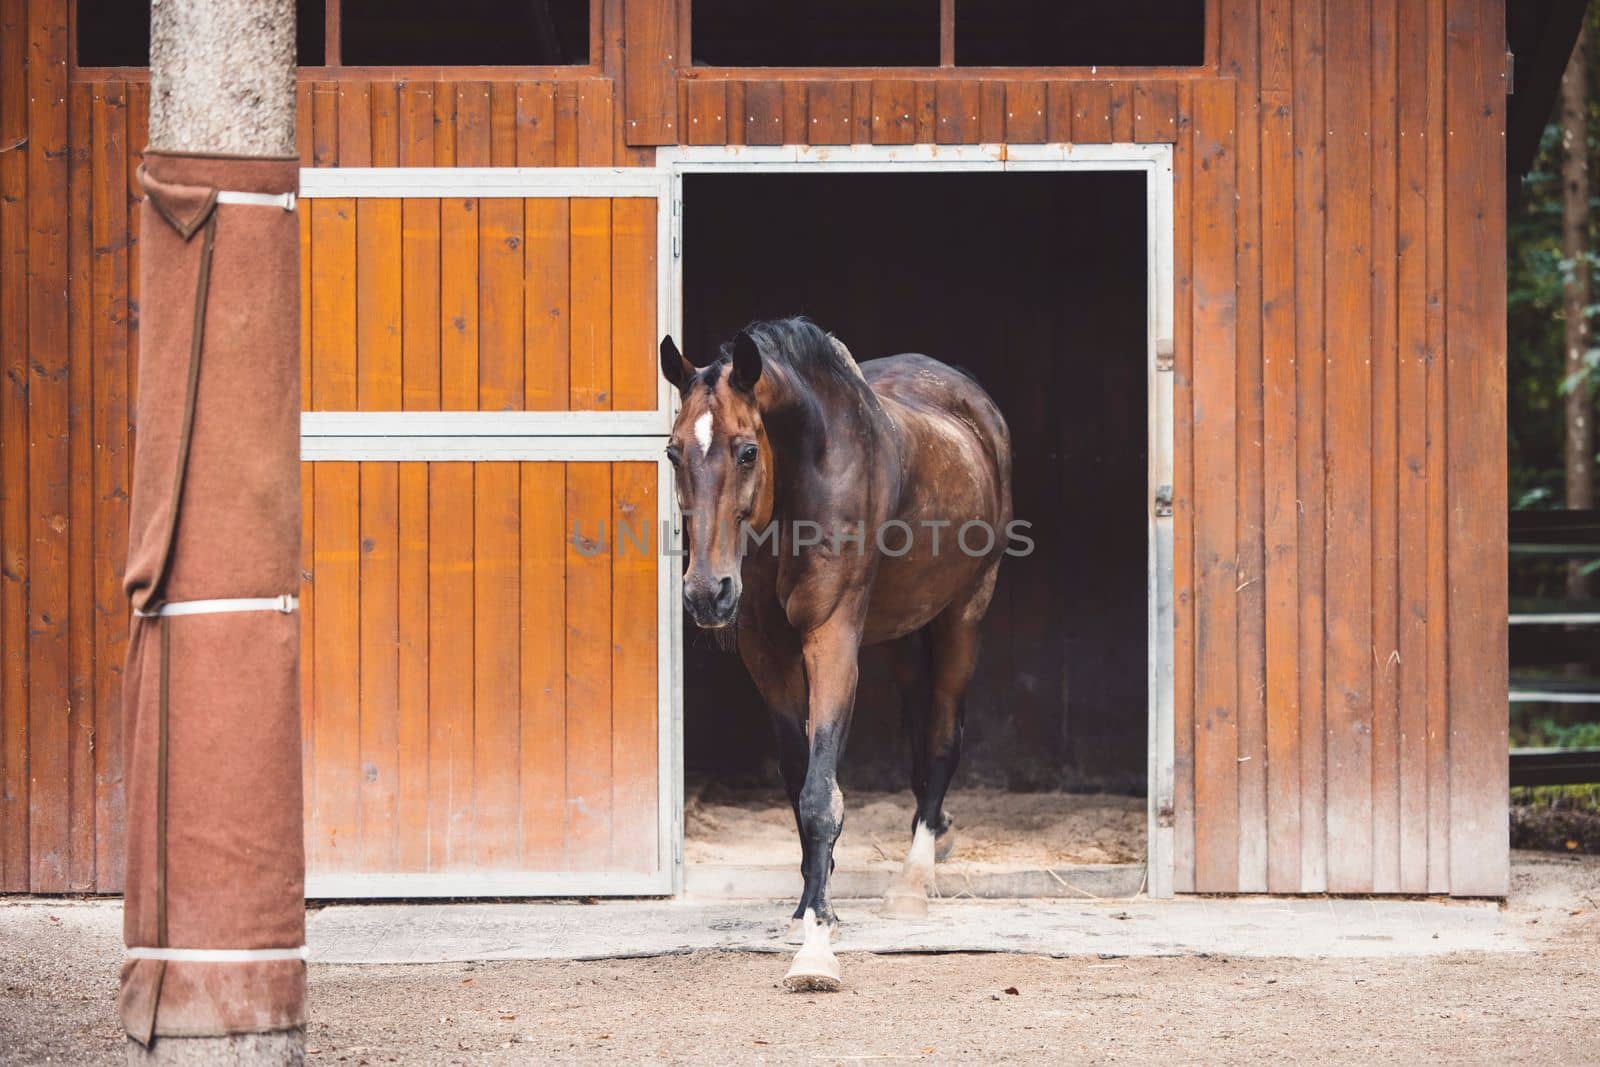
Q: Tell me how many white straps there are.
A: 3